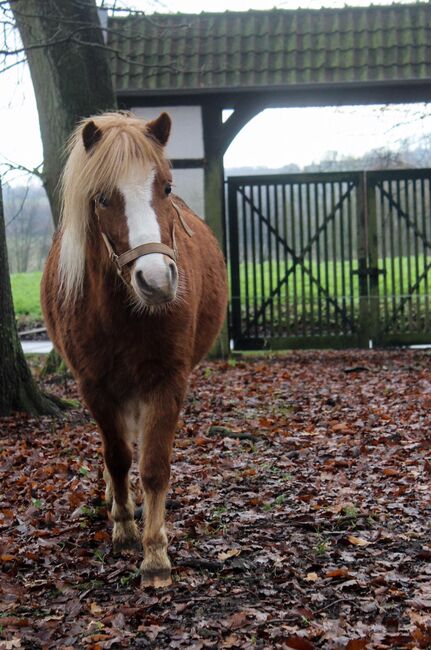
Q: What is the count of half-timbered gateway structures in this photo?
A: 1